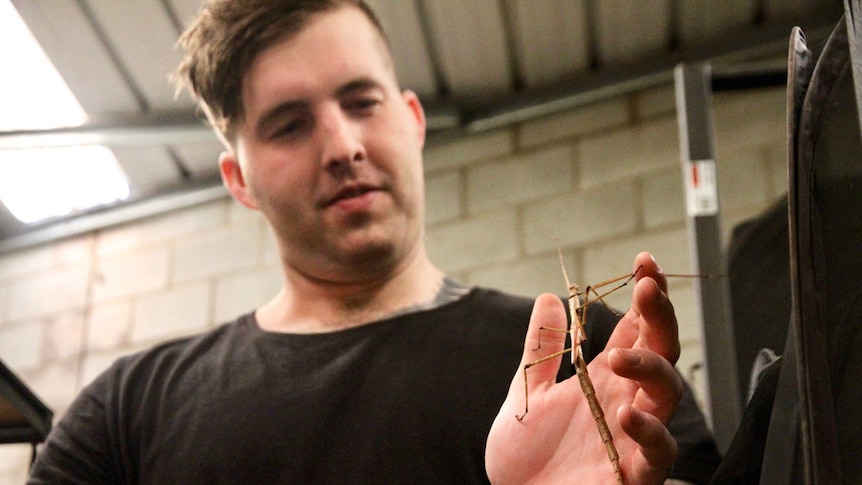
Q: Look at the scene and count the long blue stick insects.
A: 0